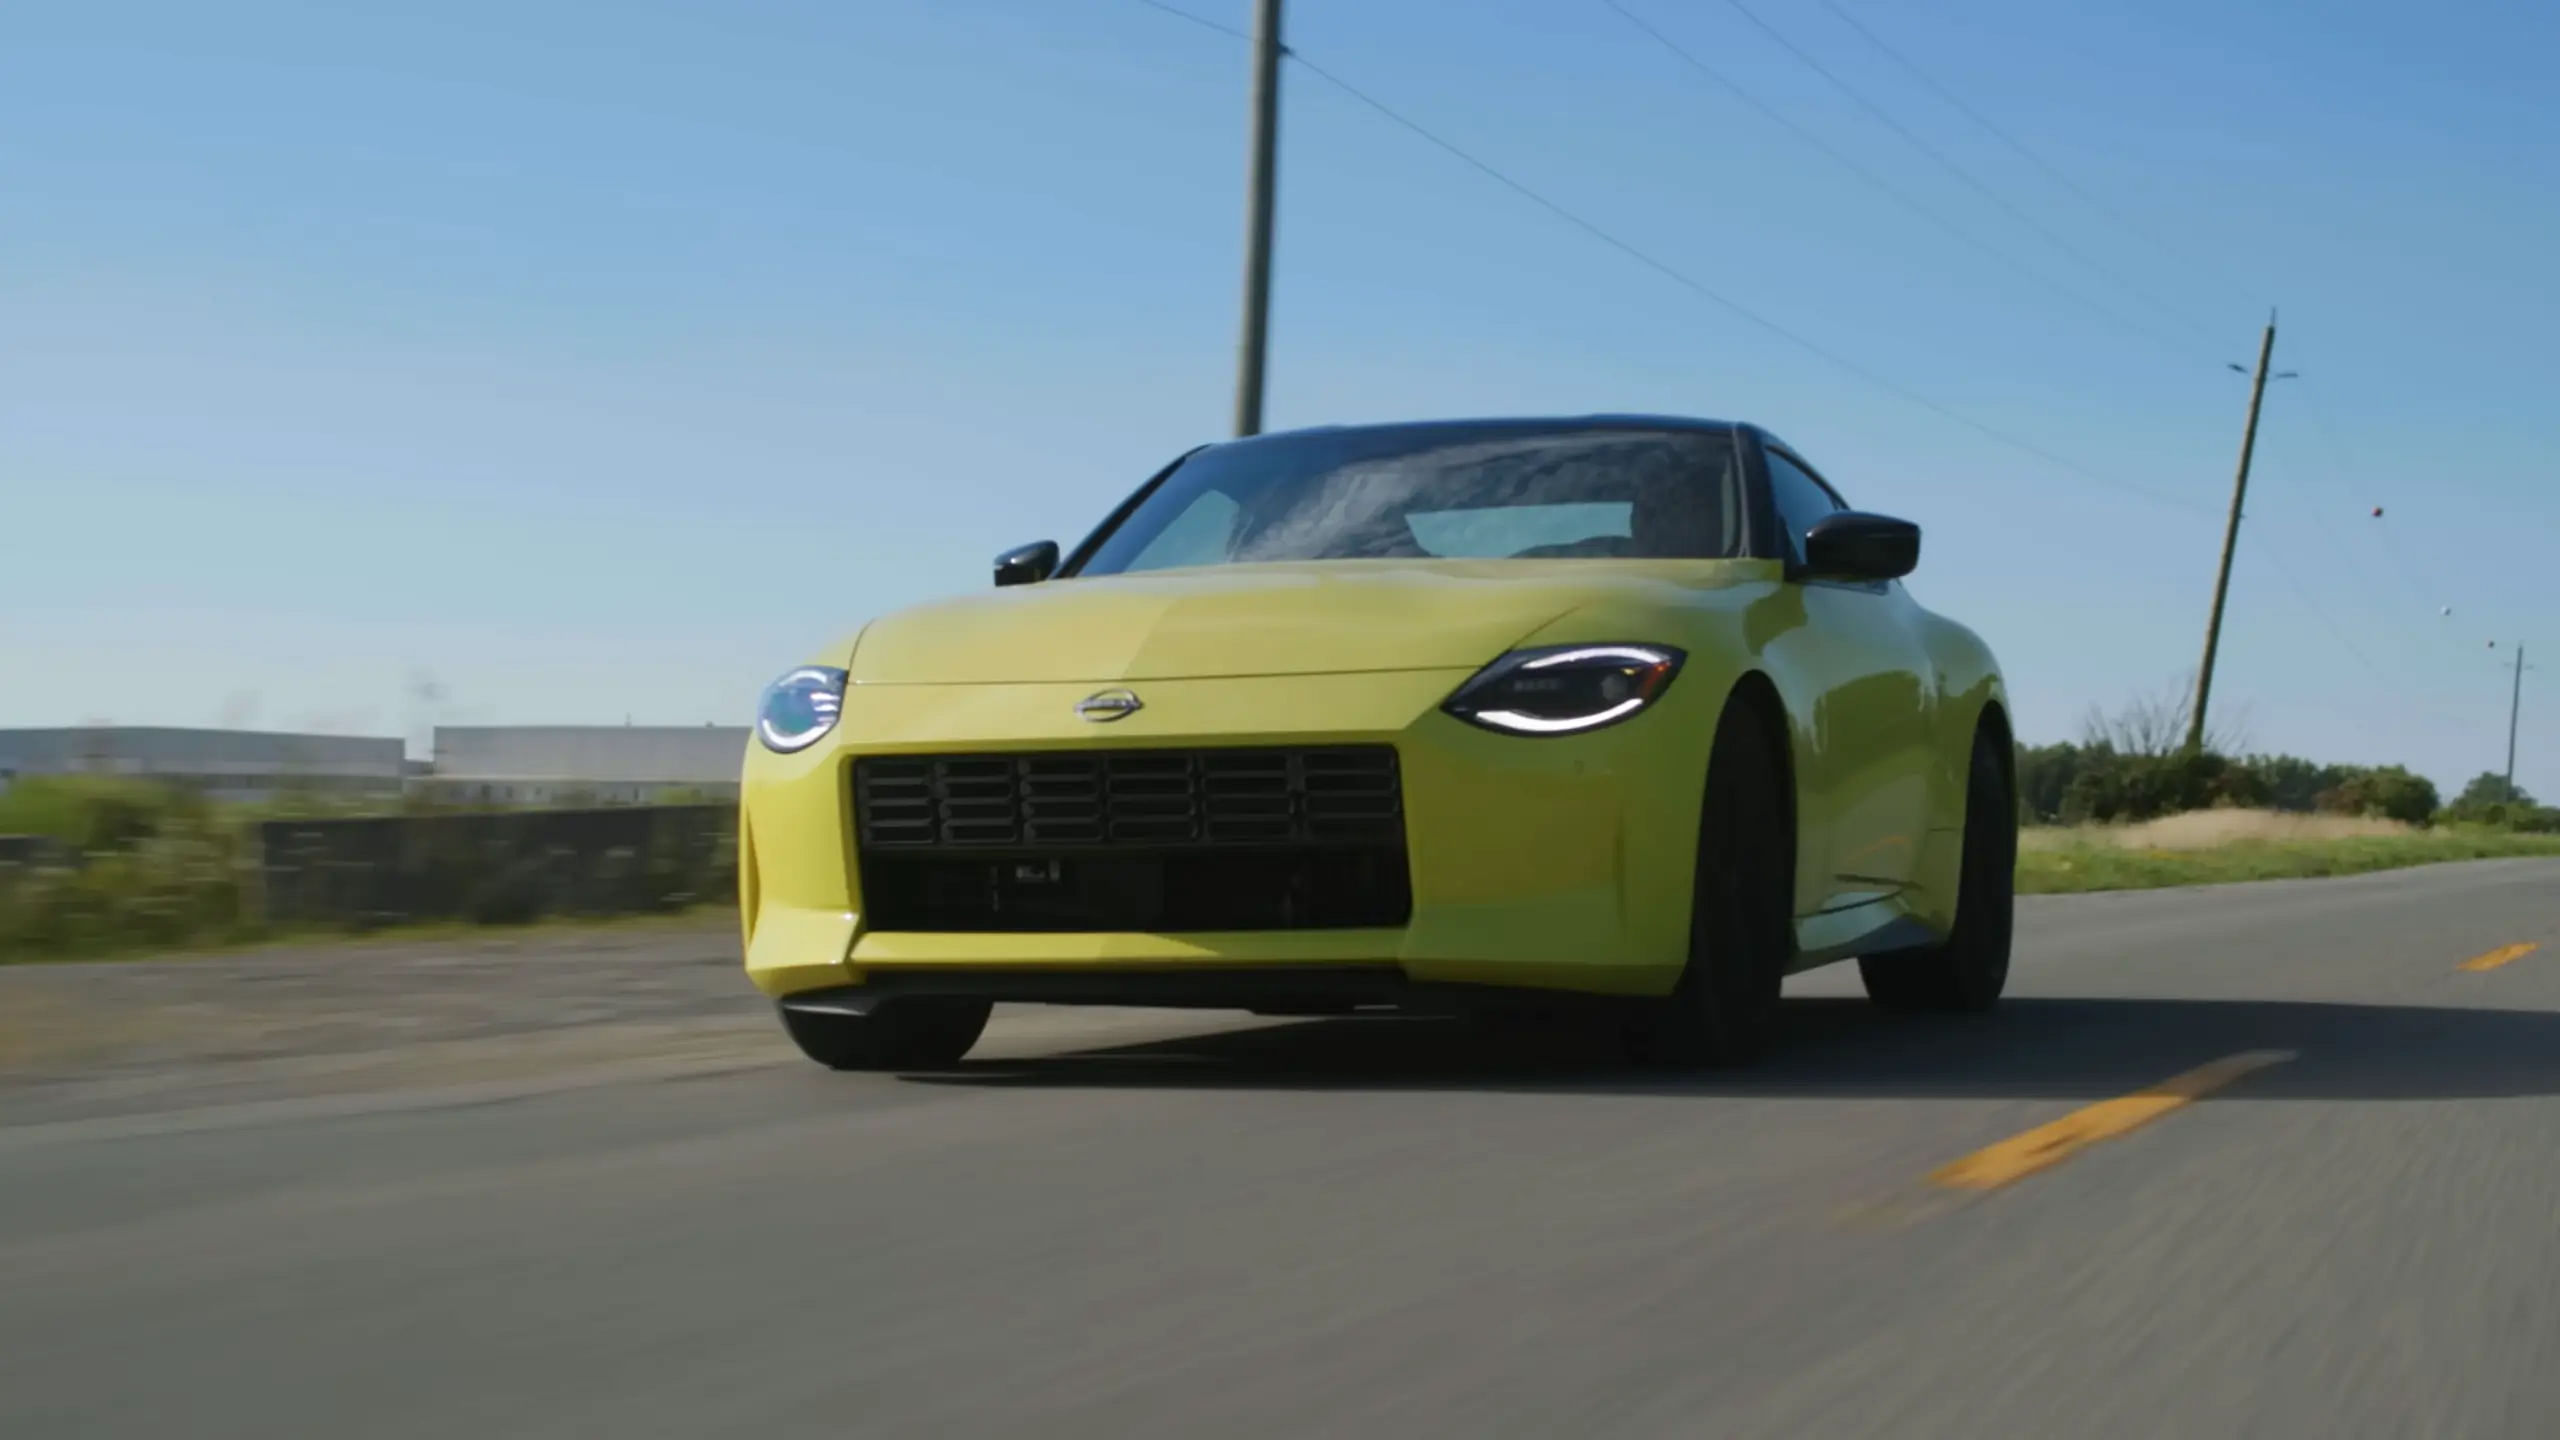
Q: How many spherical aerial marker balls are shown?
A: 3